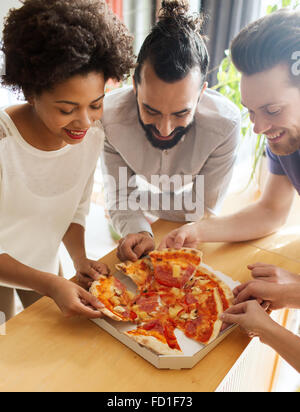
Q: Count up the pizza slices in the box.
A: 6